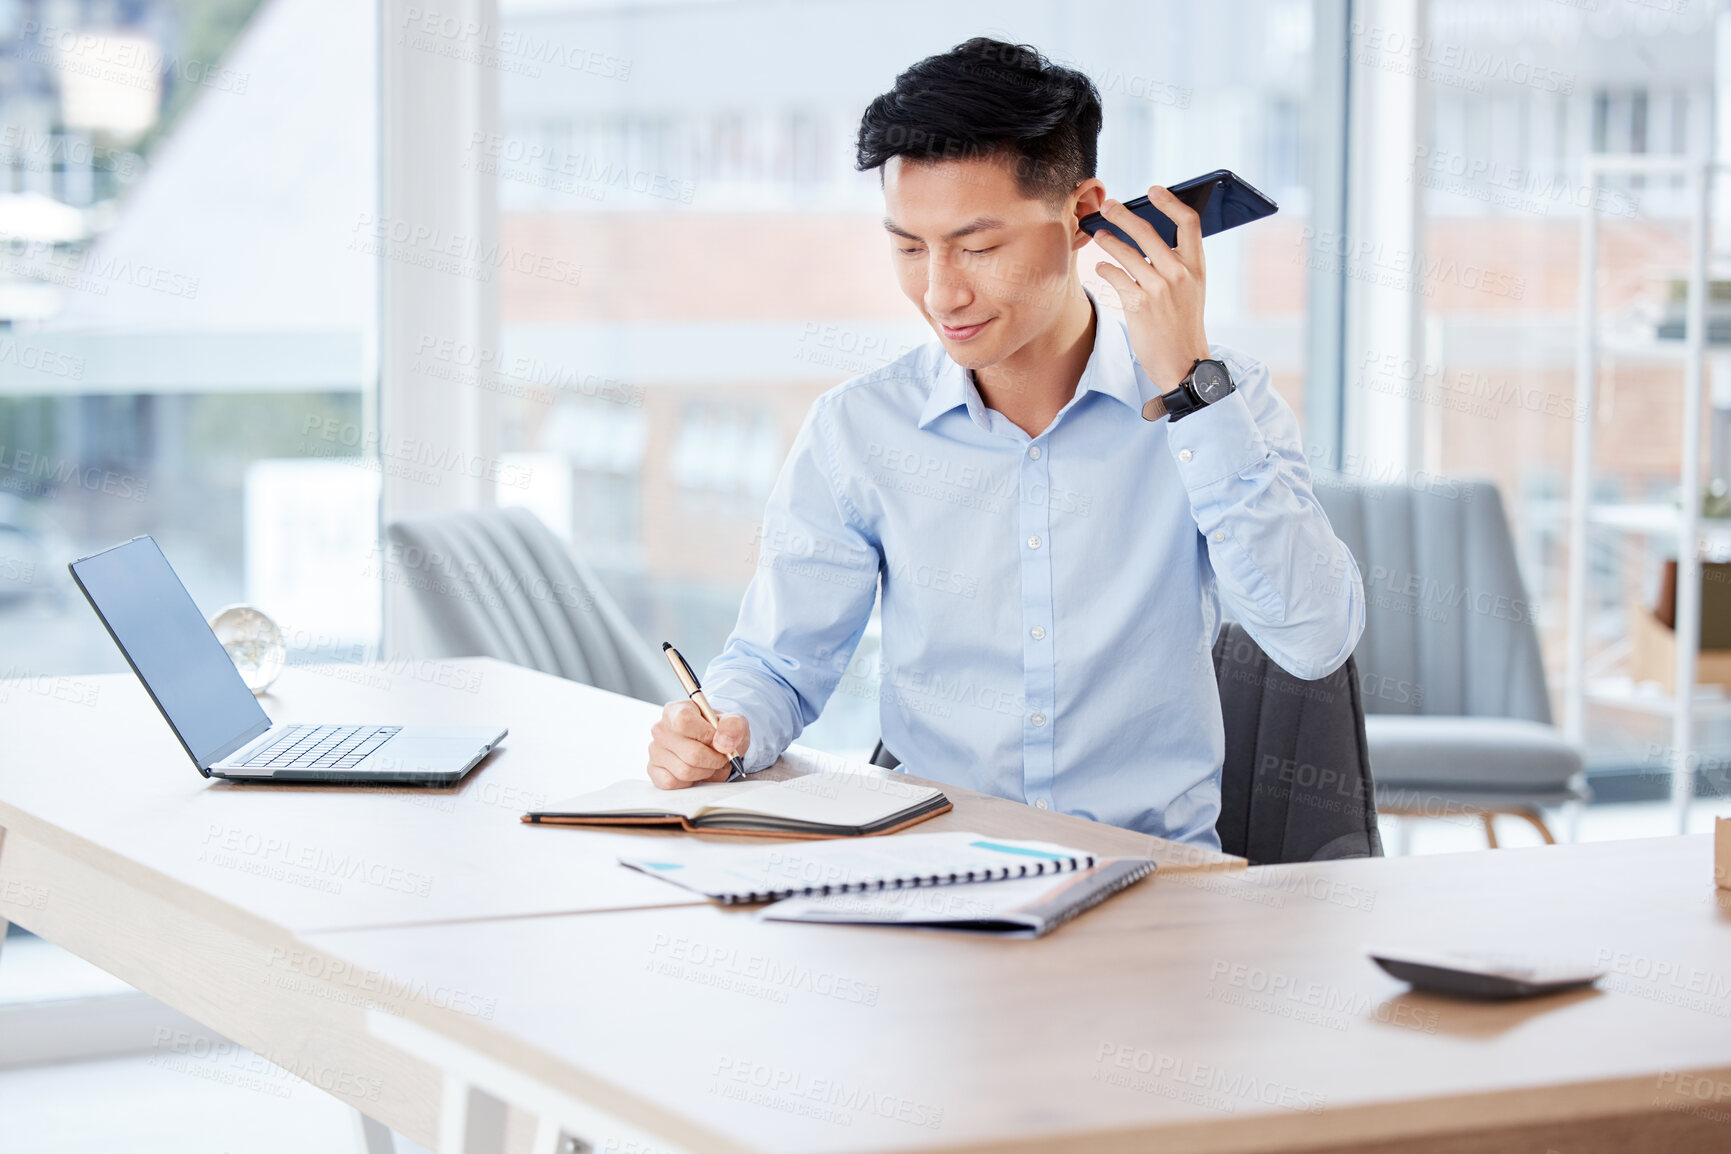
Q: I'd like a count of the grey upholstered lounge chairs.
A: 2